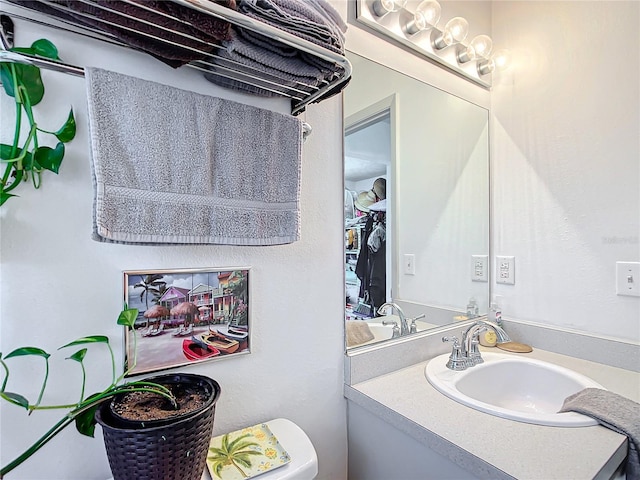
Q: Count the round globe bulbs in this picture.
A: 5